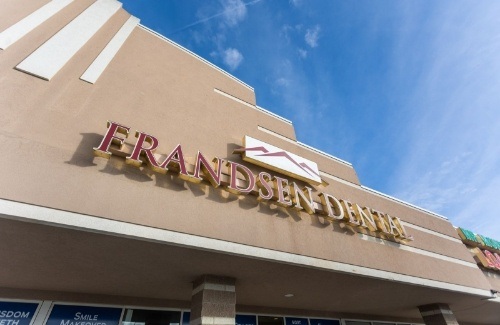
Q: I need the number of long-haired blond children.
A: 0